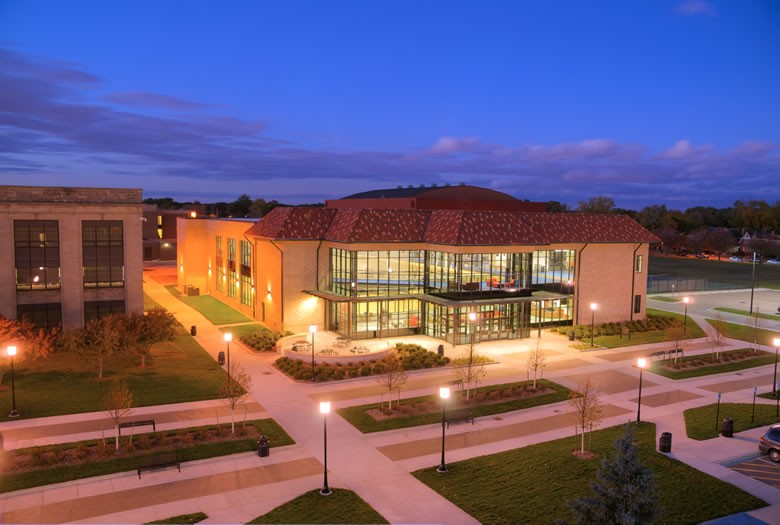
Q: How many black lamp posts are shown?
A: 10